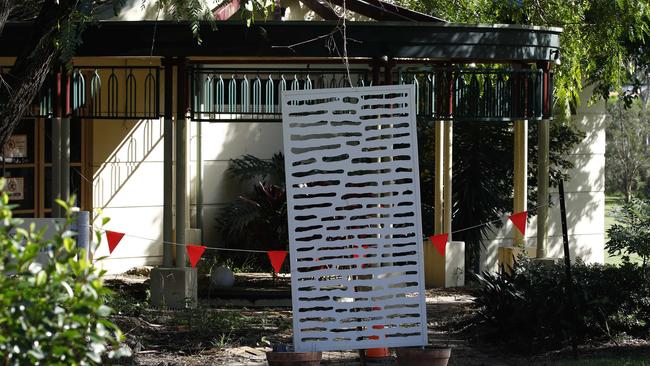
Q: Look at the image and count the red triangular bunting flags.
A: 5